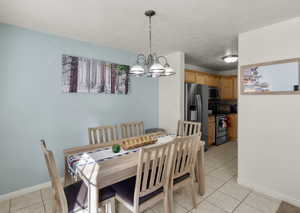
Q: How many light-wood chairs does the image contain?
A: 6